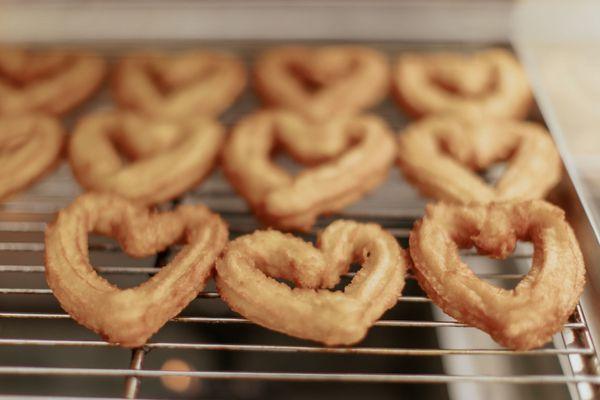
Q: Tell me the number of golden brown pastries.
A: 11